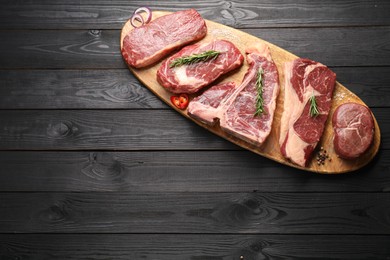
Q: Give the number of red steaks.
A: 5